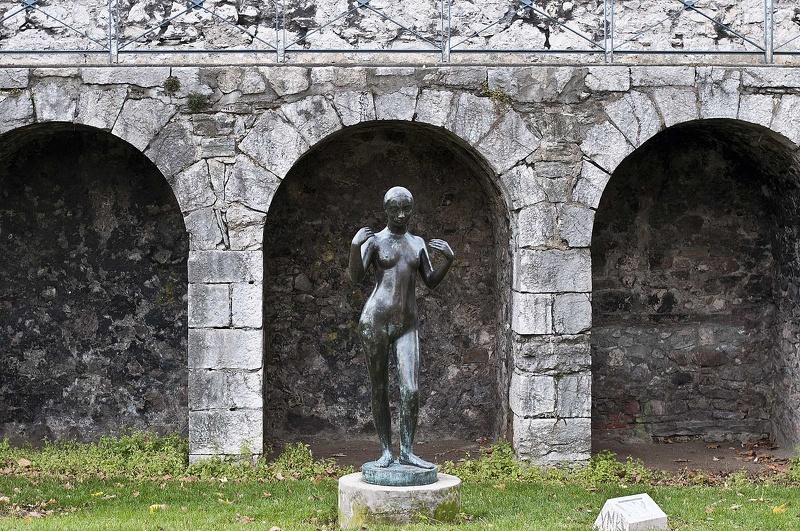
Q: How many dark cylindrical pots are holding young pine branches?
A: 0